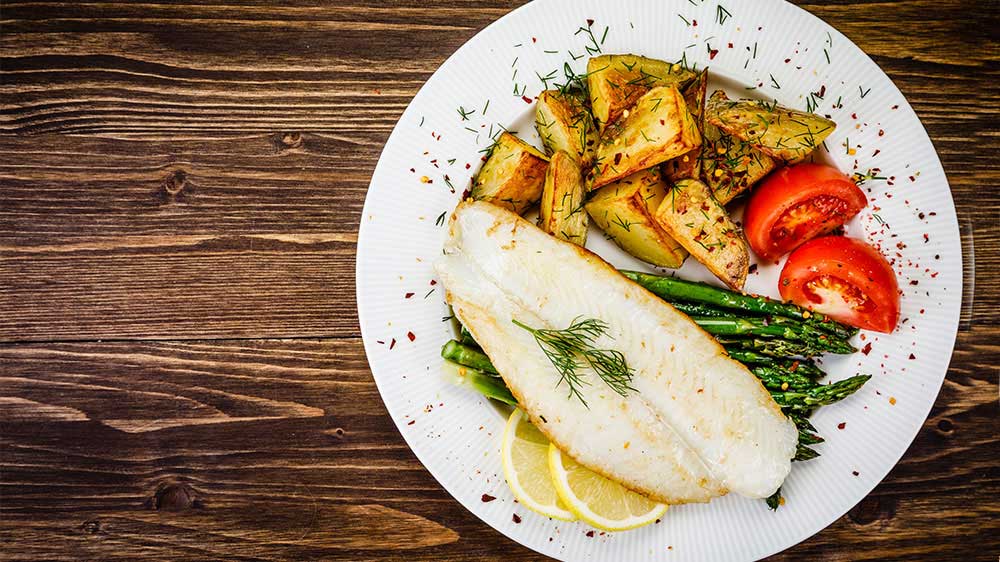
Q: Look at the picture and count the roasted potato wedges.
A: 10